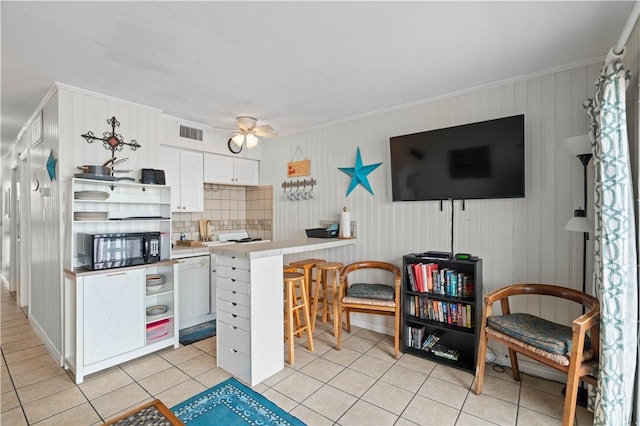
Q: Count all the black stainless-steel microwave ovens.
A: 1